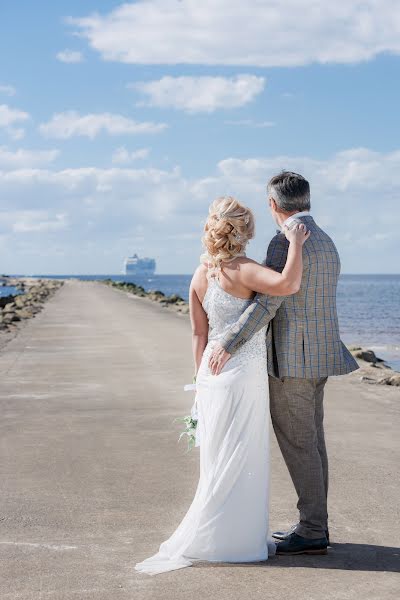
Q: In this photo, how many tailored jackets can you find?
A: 1